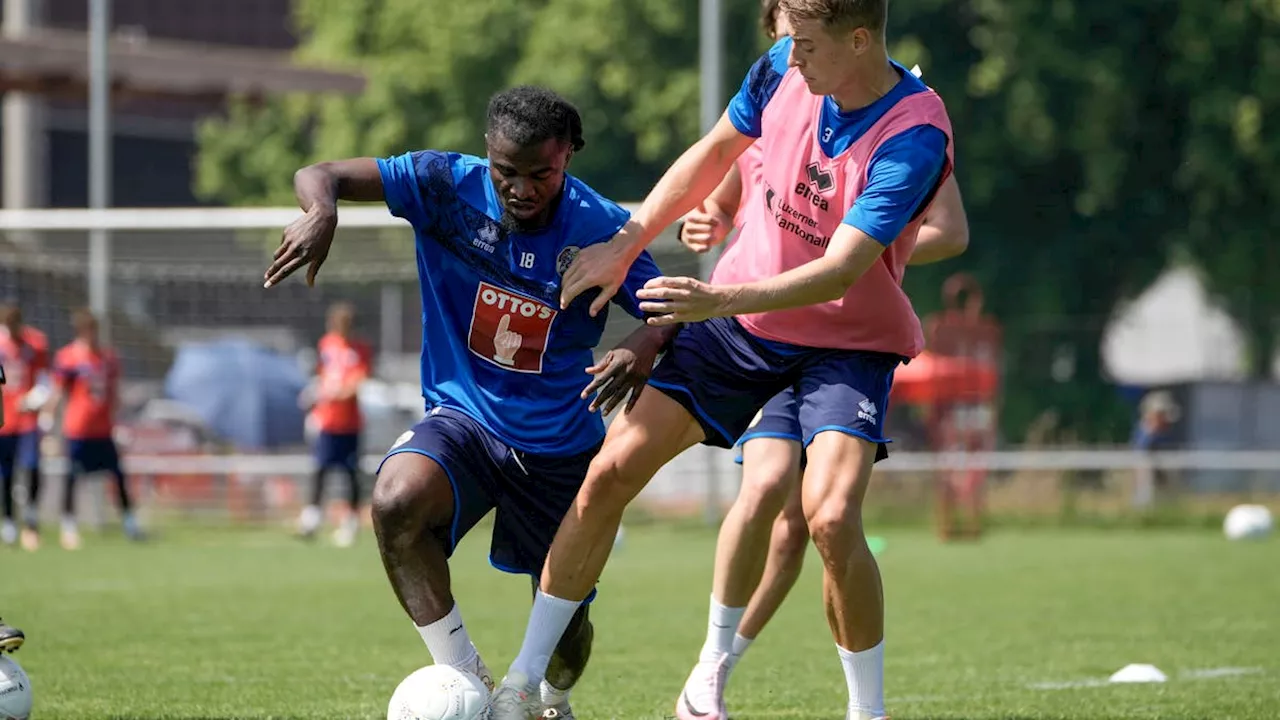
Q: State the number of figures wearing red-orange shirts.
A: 3